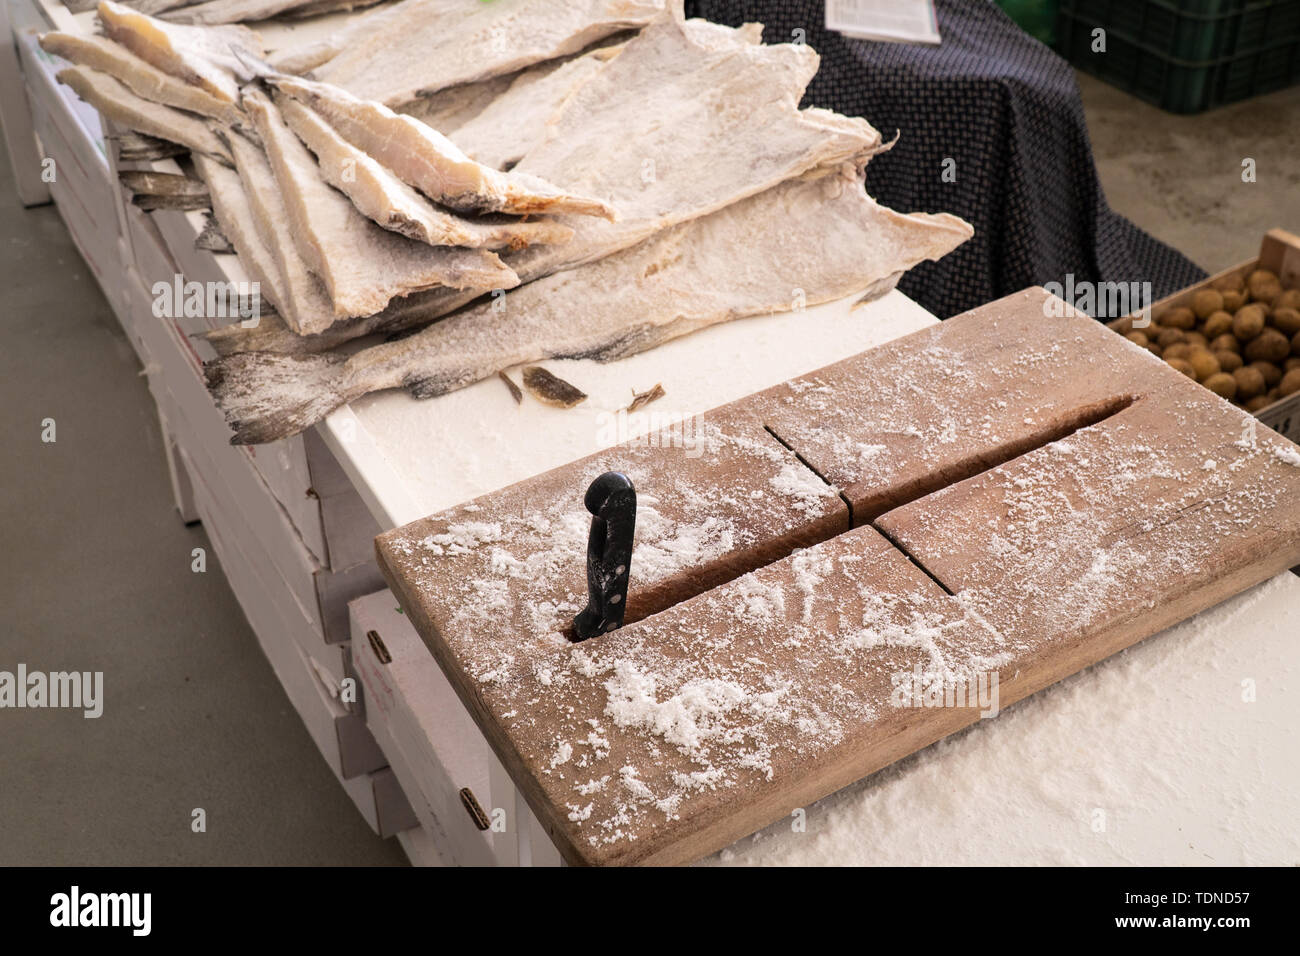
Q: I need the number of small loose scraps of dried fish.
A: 3